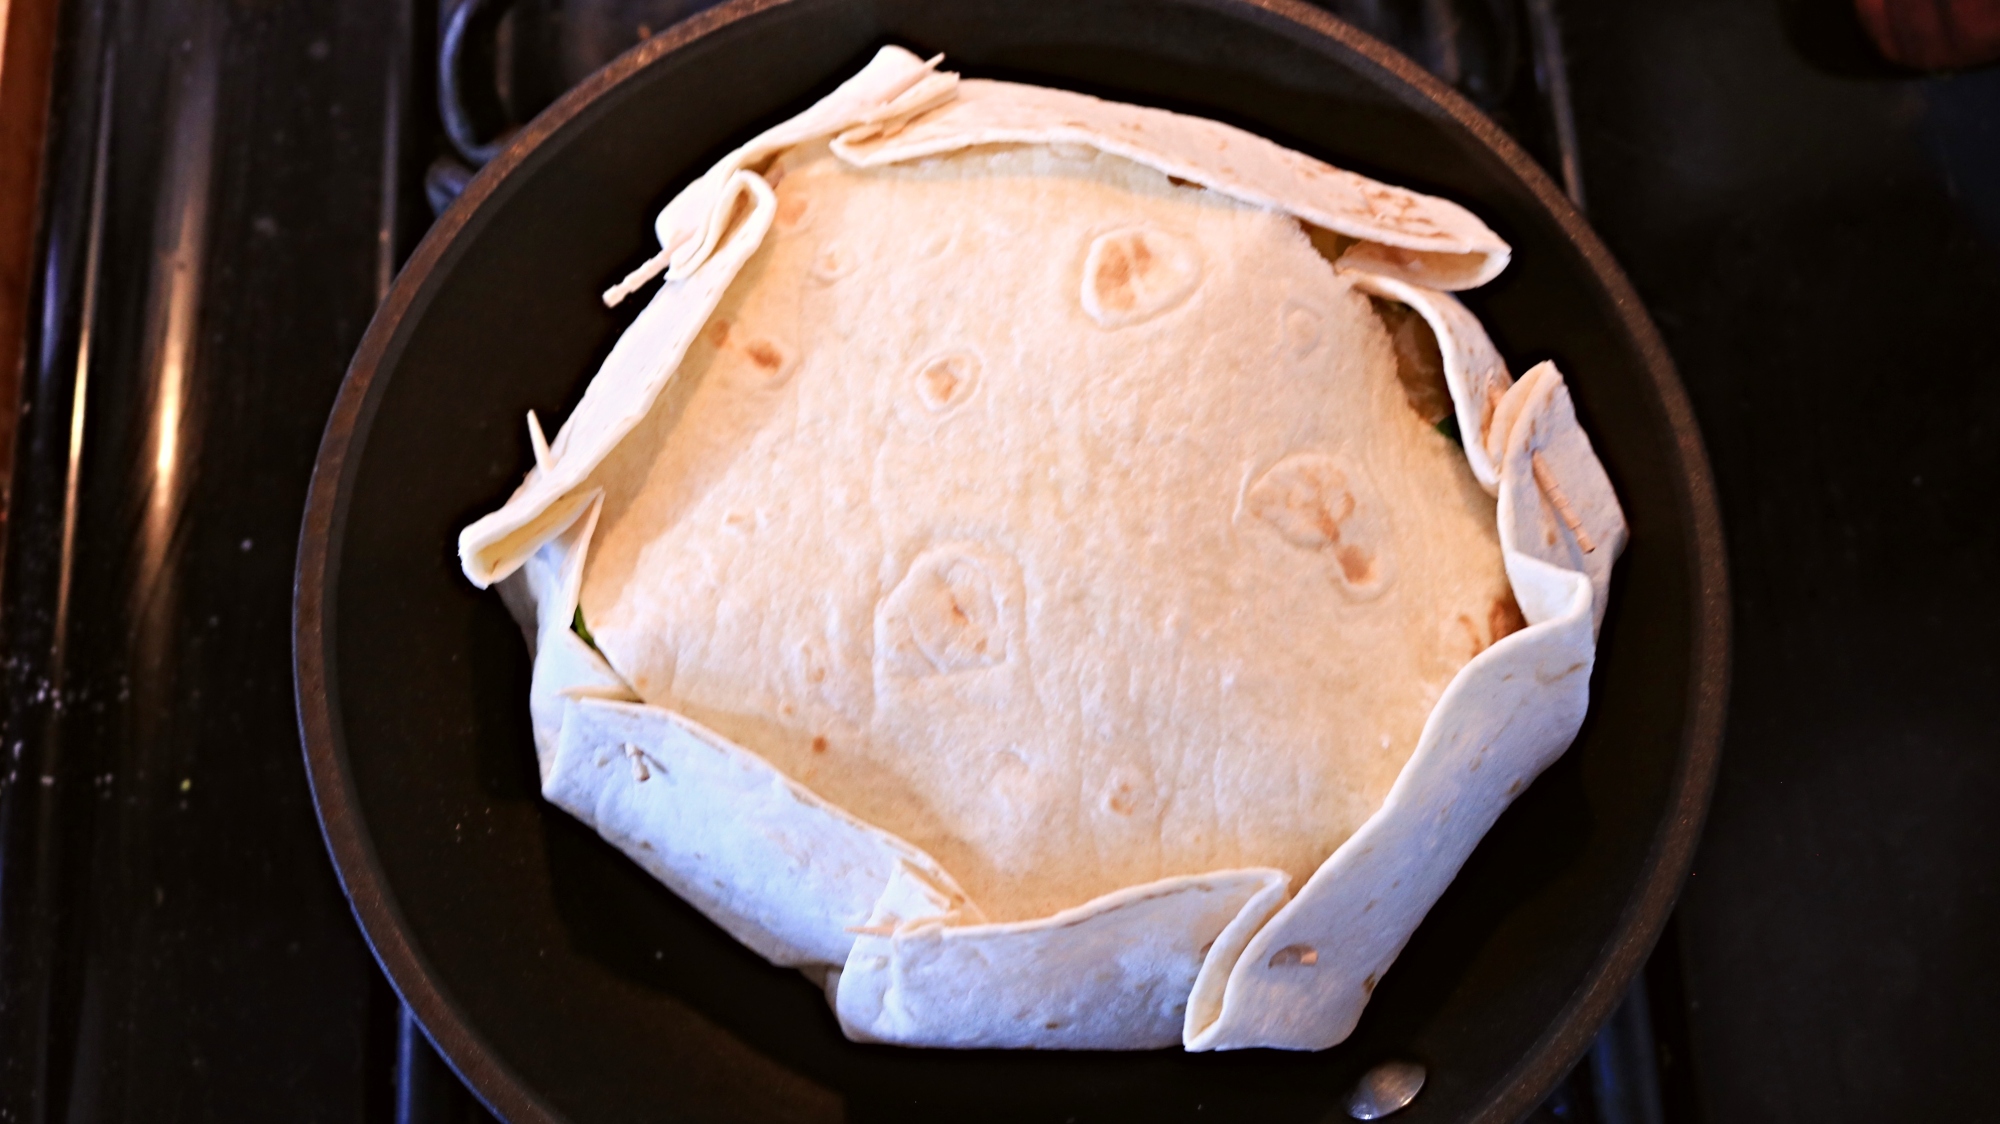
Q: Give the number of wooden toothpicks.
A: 7